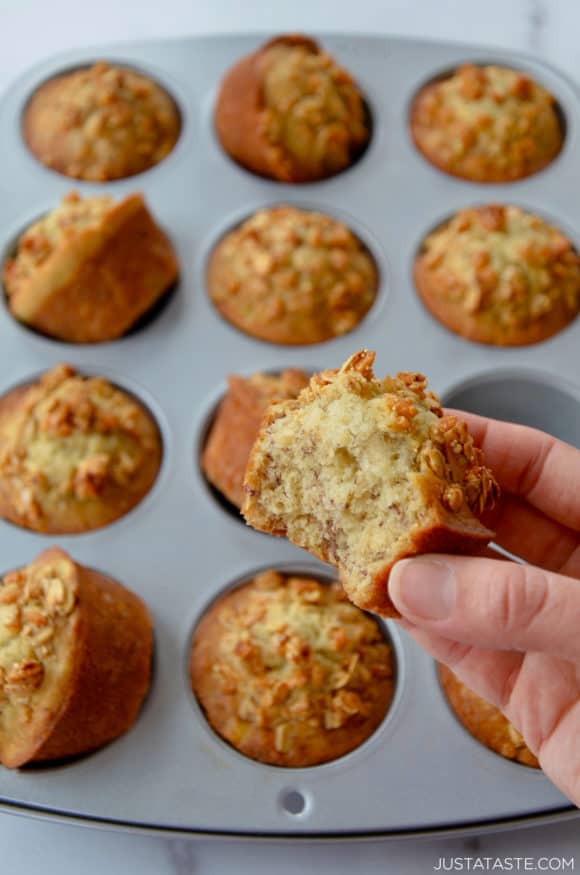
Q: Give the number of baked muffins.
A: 12